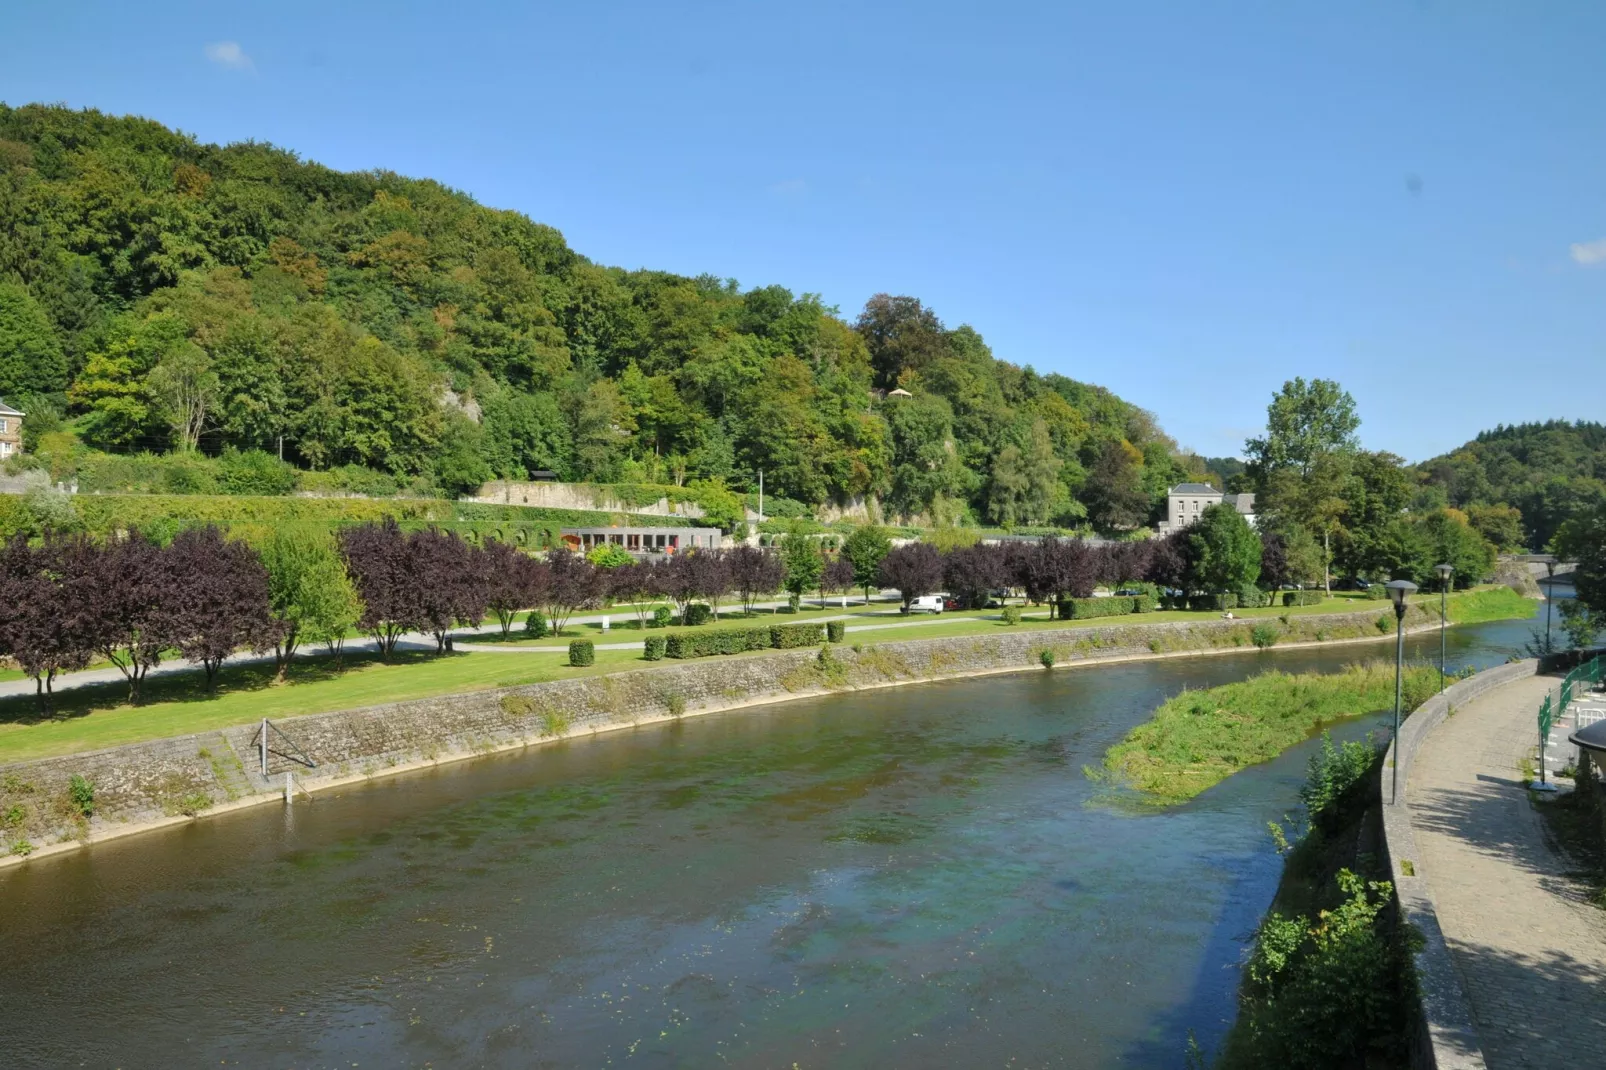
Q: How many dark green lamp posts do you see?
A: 3